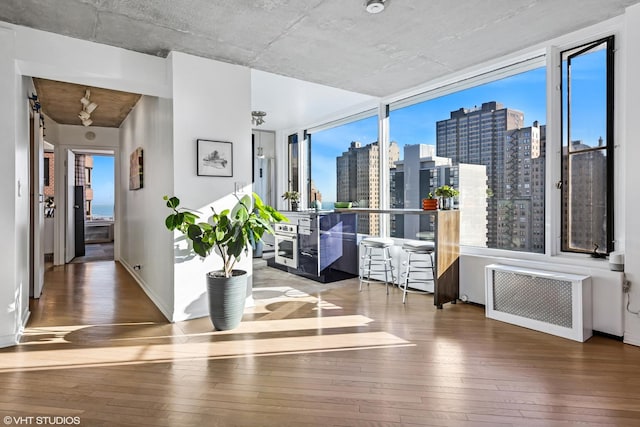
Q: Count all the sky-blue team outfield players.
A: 0